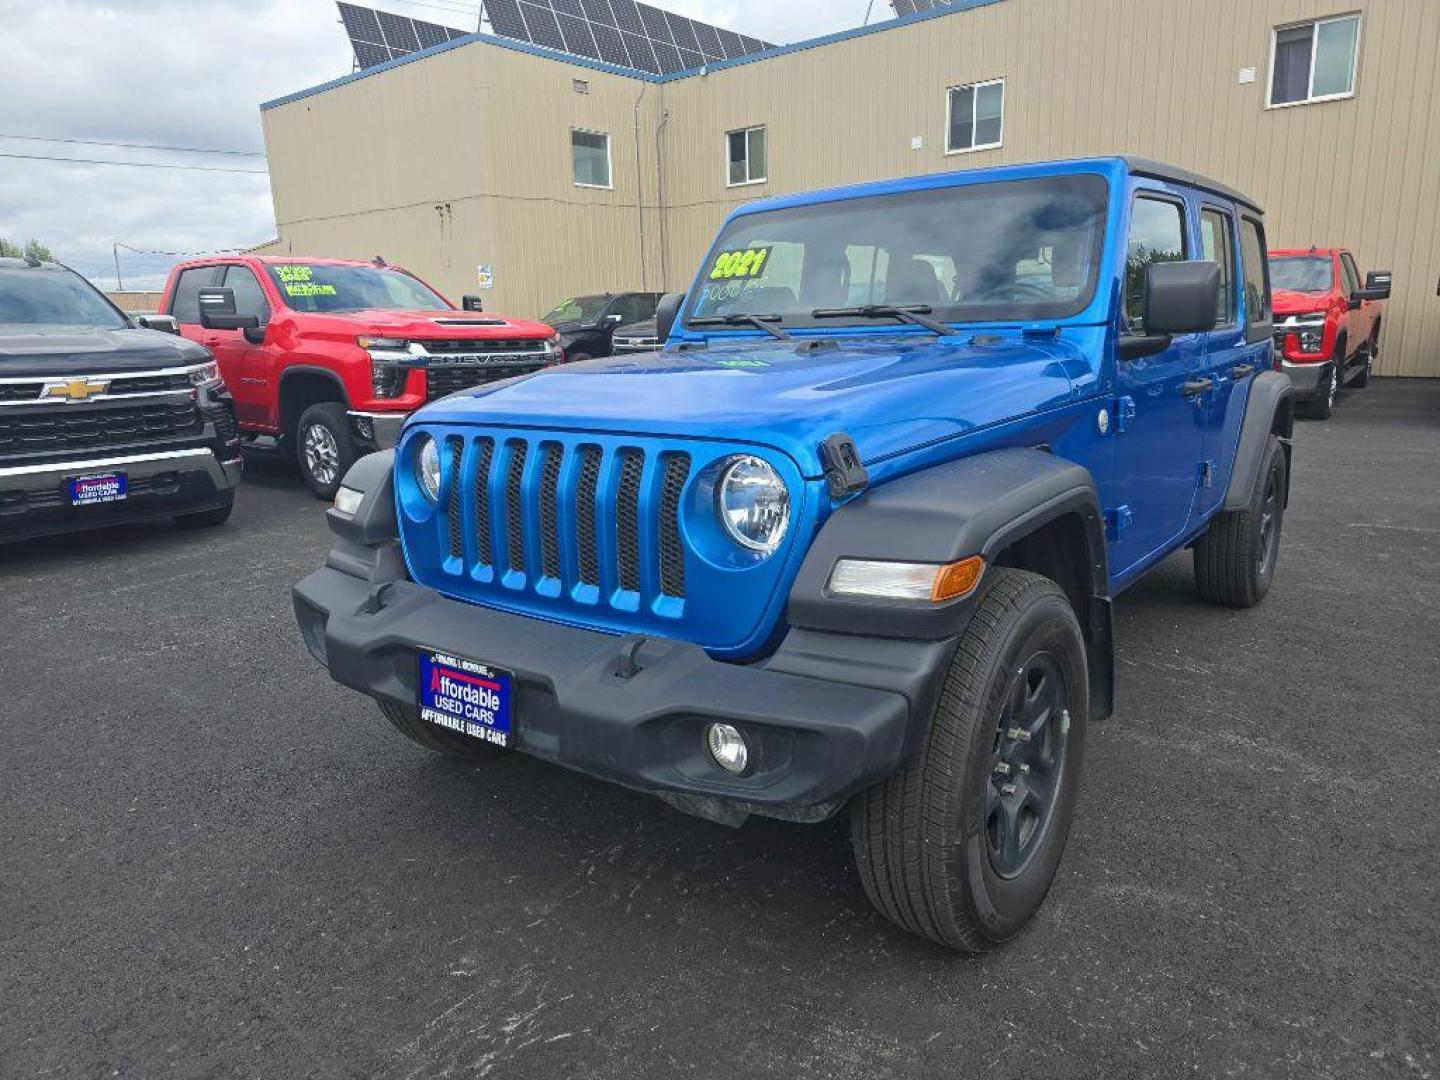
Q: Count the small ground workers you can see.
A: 0